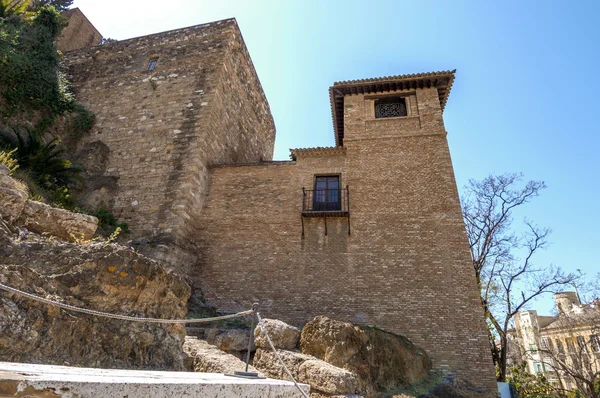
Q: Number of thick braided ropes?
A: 2